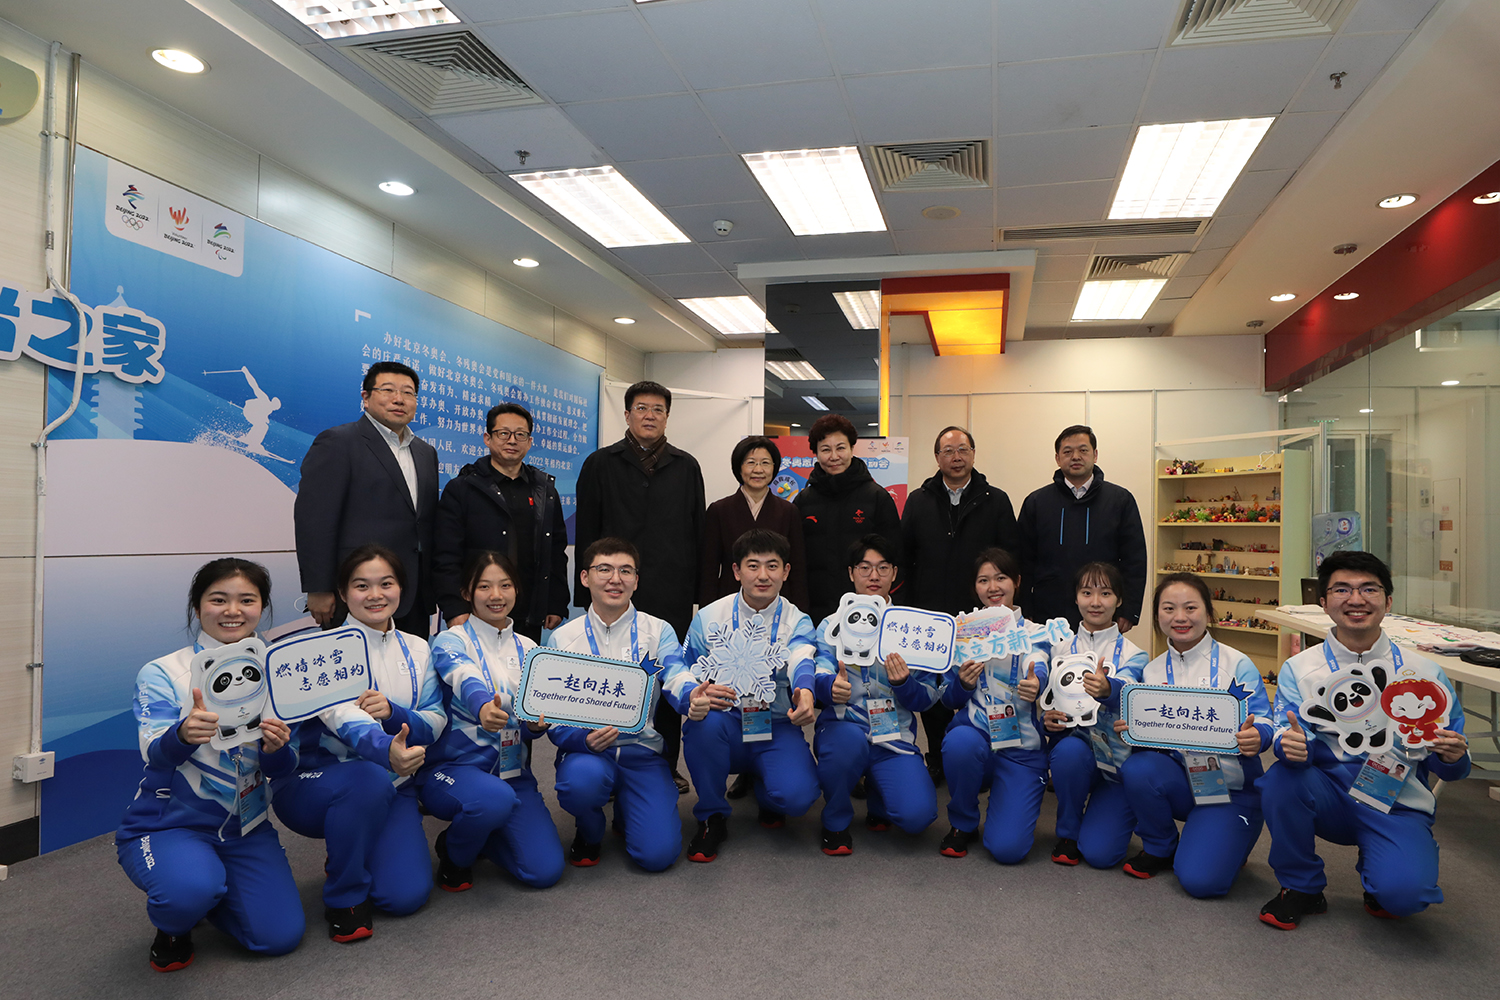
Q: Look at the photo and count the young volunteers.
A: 10